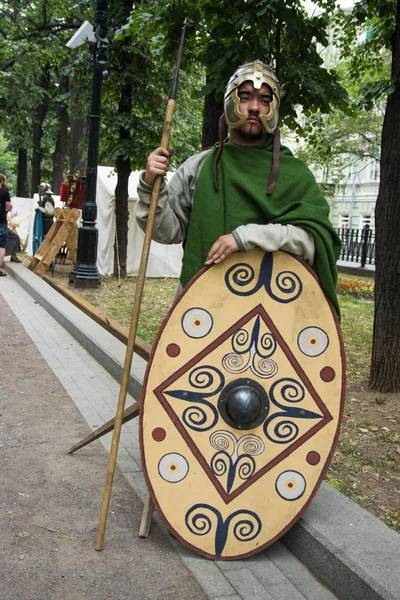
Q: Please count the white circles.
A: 4